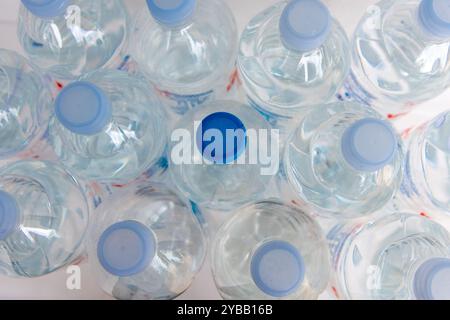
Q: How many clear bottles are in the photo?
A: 13